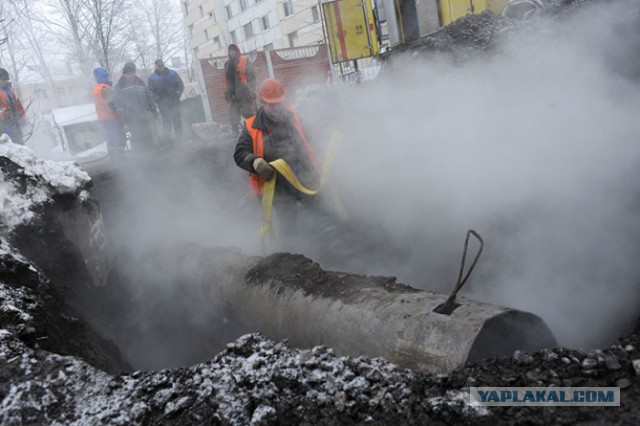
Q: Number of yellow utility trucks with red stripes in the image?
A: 1